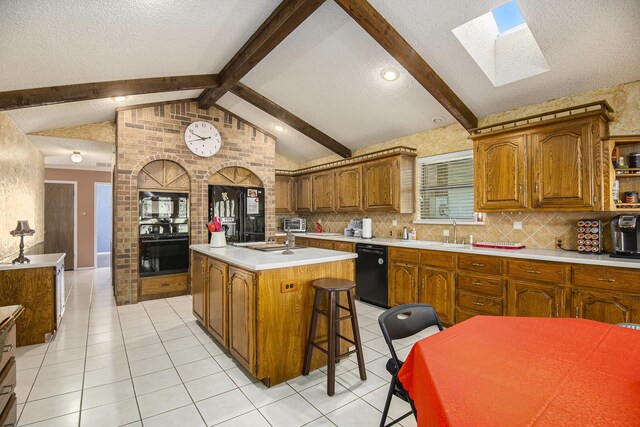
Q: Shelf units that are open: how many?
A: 1